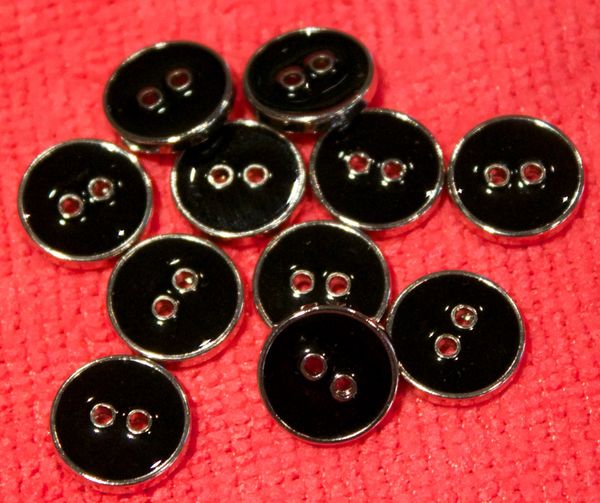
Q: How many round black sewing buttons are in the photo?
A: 11